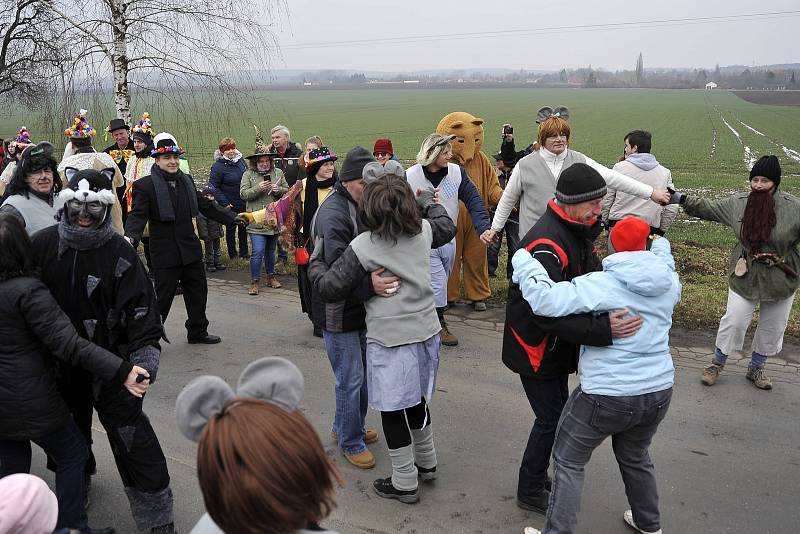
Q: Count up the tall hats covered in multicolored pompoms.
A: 3